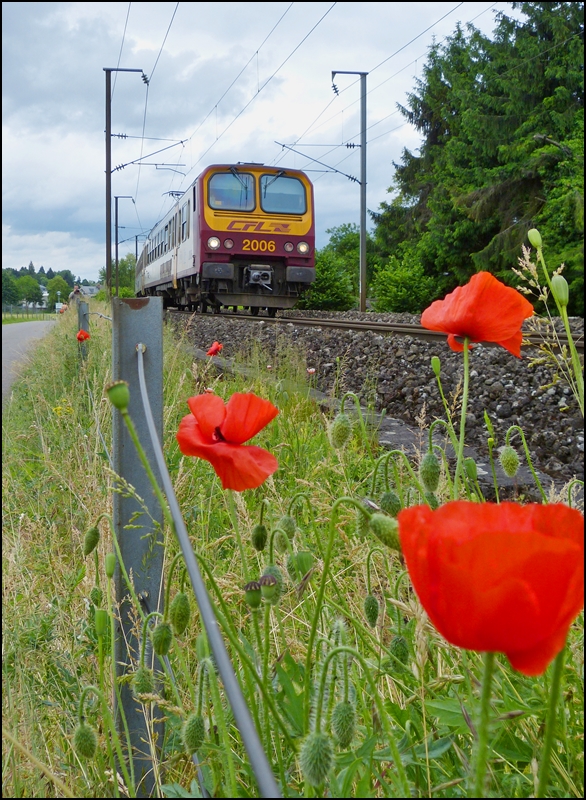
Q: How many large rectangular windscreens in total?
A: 2